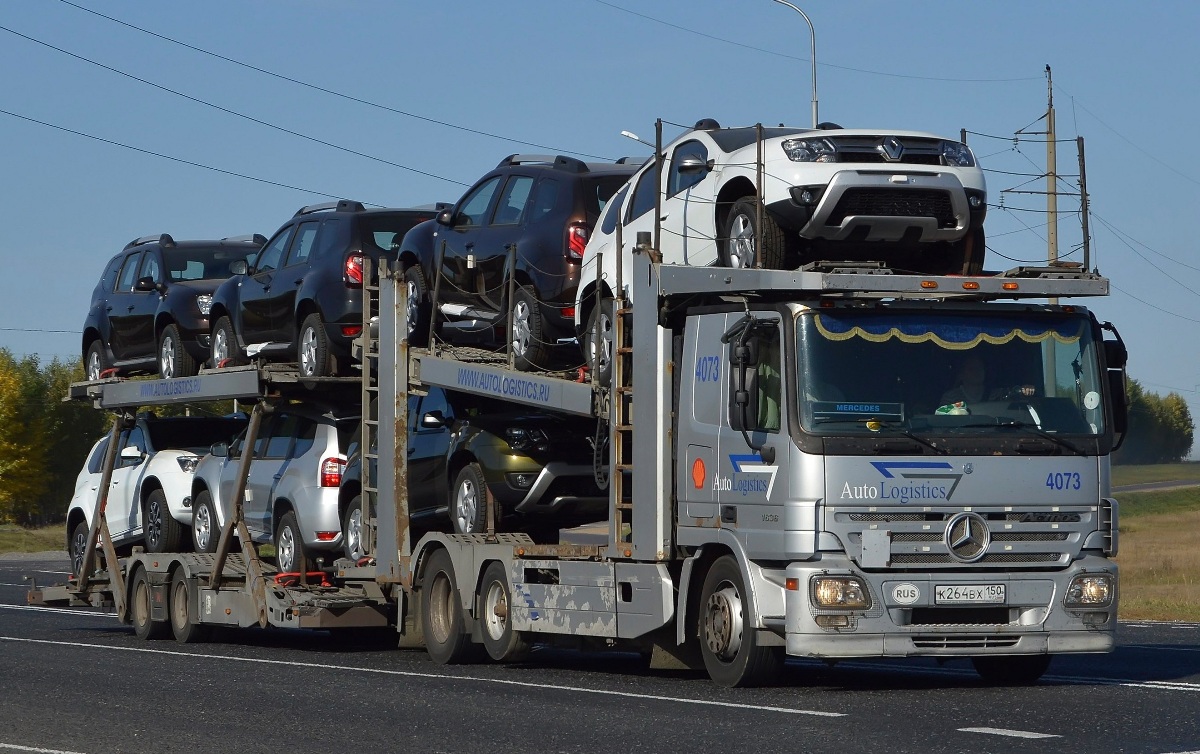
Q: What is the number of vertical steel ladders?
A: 2